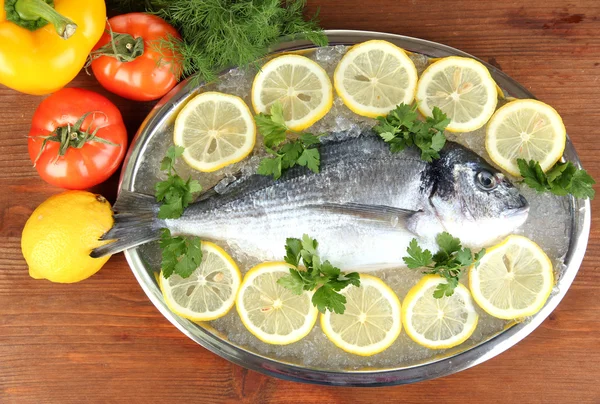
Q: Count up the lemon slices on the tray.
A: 10